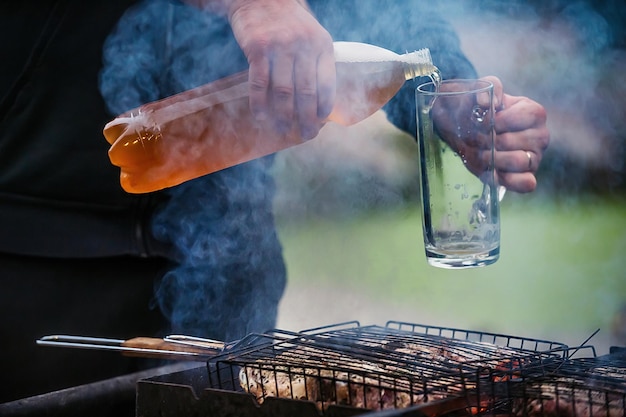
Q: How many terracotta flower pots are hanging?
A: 0